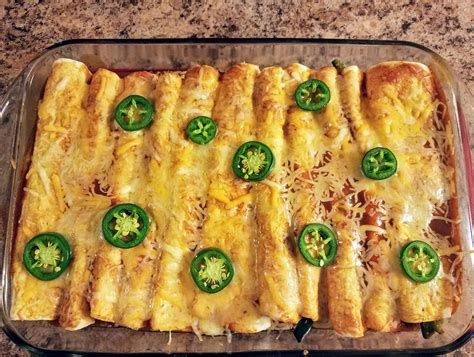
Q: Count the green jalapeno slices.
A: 10